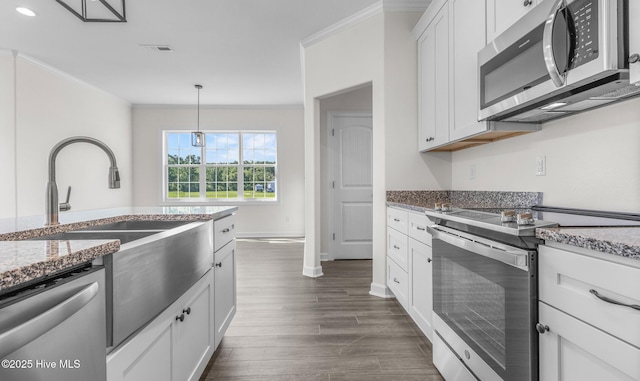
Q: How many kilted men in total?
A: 0